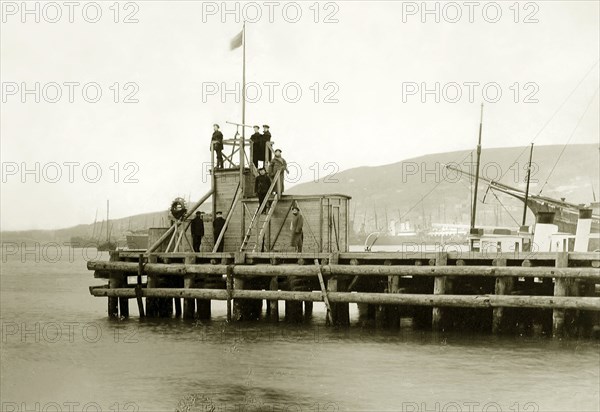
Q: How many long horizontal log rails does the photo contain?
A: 2